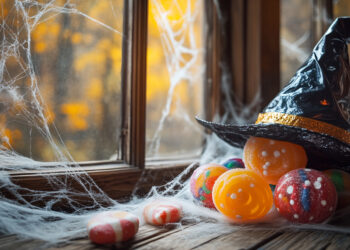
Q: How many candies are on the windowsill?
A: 8